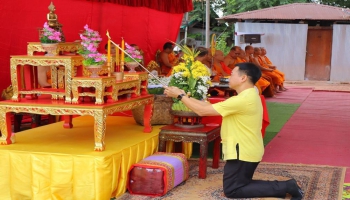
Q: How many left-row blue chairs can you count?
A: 0